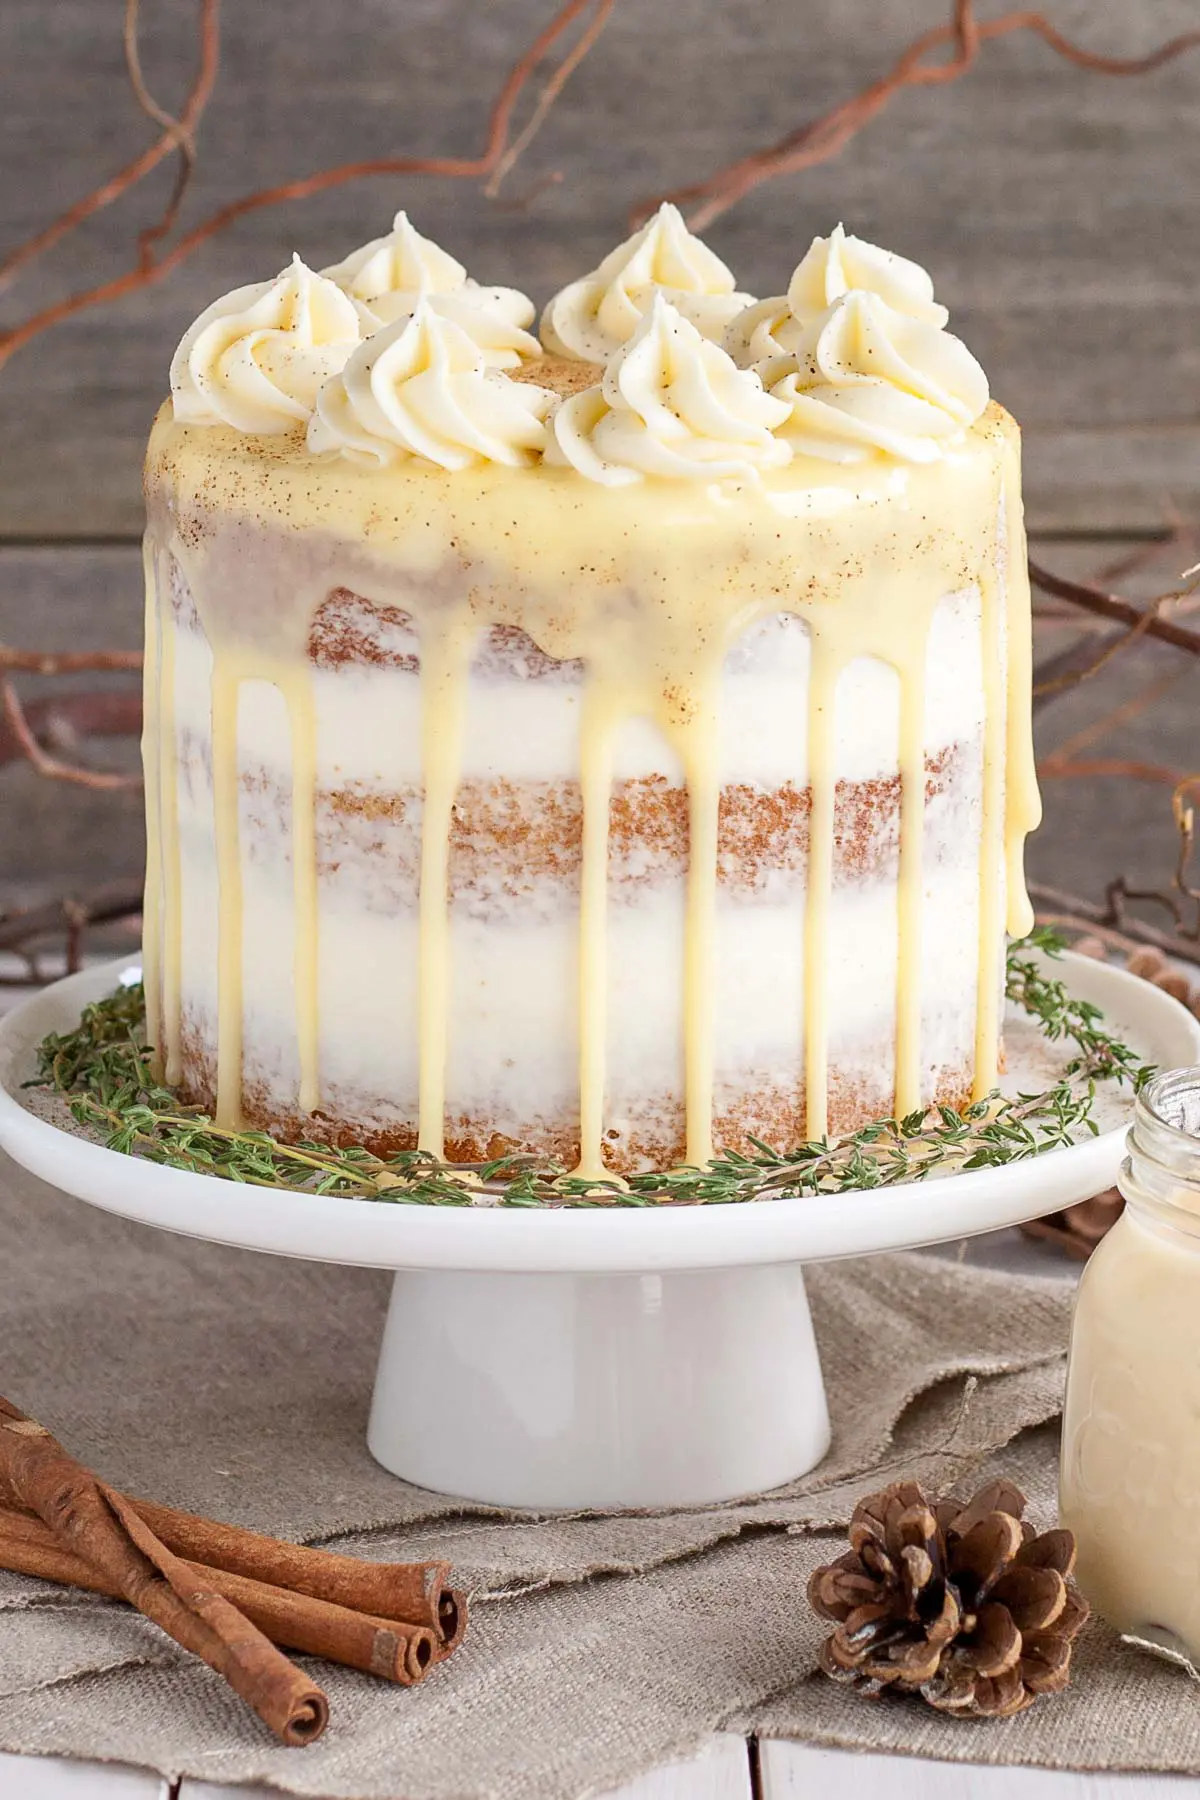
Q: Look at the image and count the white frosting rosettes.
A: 7